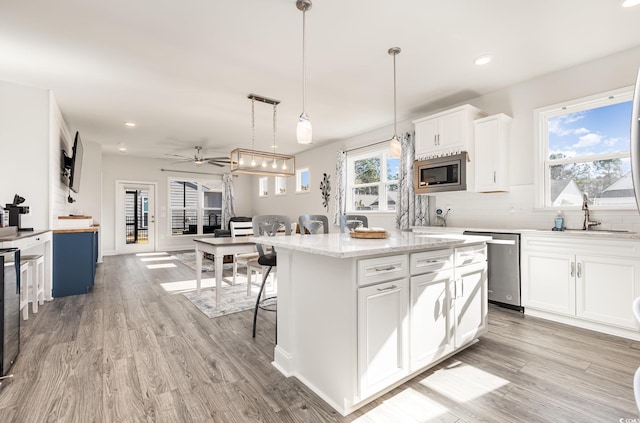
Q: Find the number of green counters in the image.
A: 0